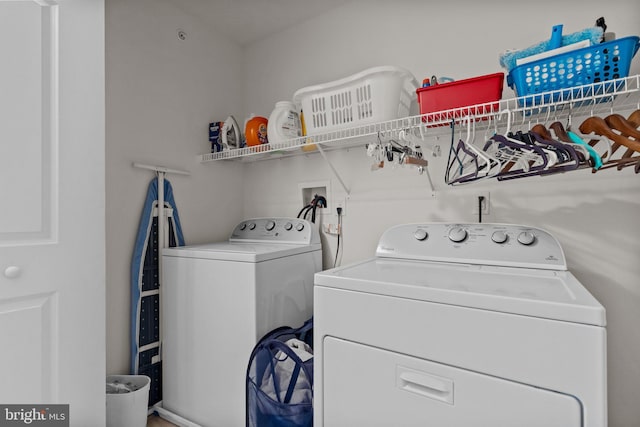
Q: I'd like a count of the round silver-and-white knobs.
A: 9